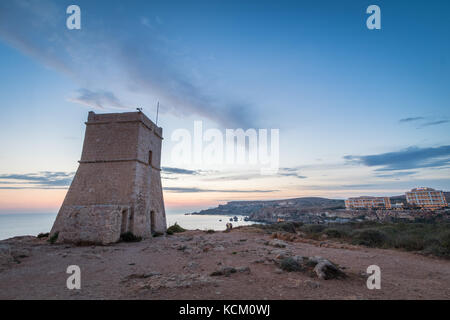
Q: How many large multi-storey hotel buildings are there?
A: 2